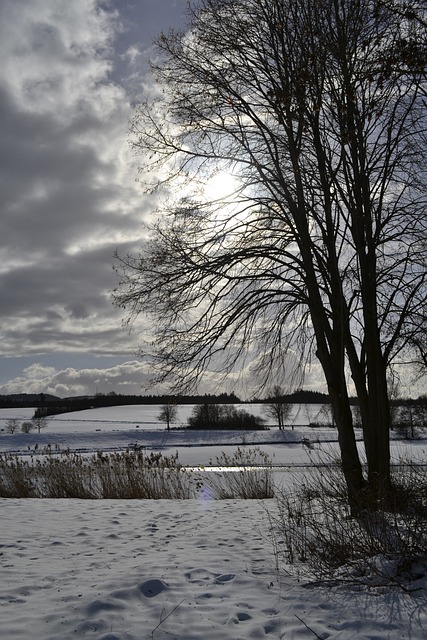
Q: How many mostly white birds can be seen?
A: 0